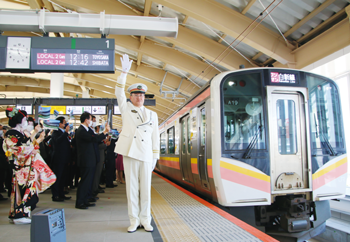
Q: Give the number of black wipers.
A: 2